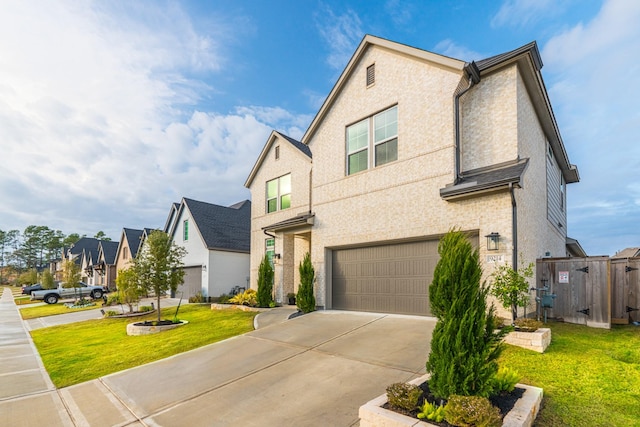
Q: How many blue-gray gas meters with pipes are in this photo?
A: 1